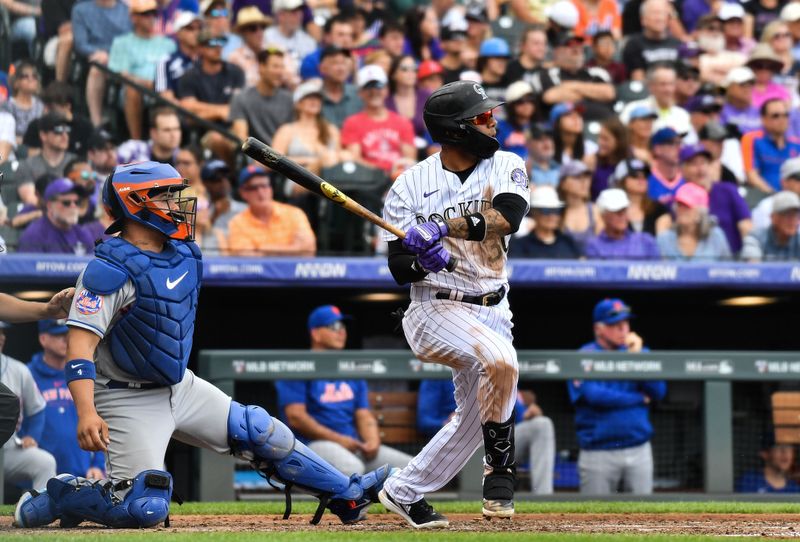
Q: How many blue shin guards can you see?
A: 2